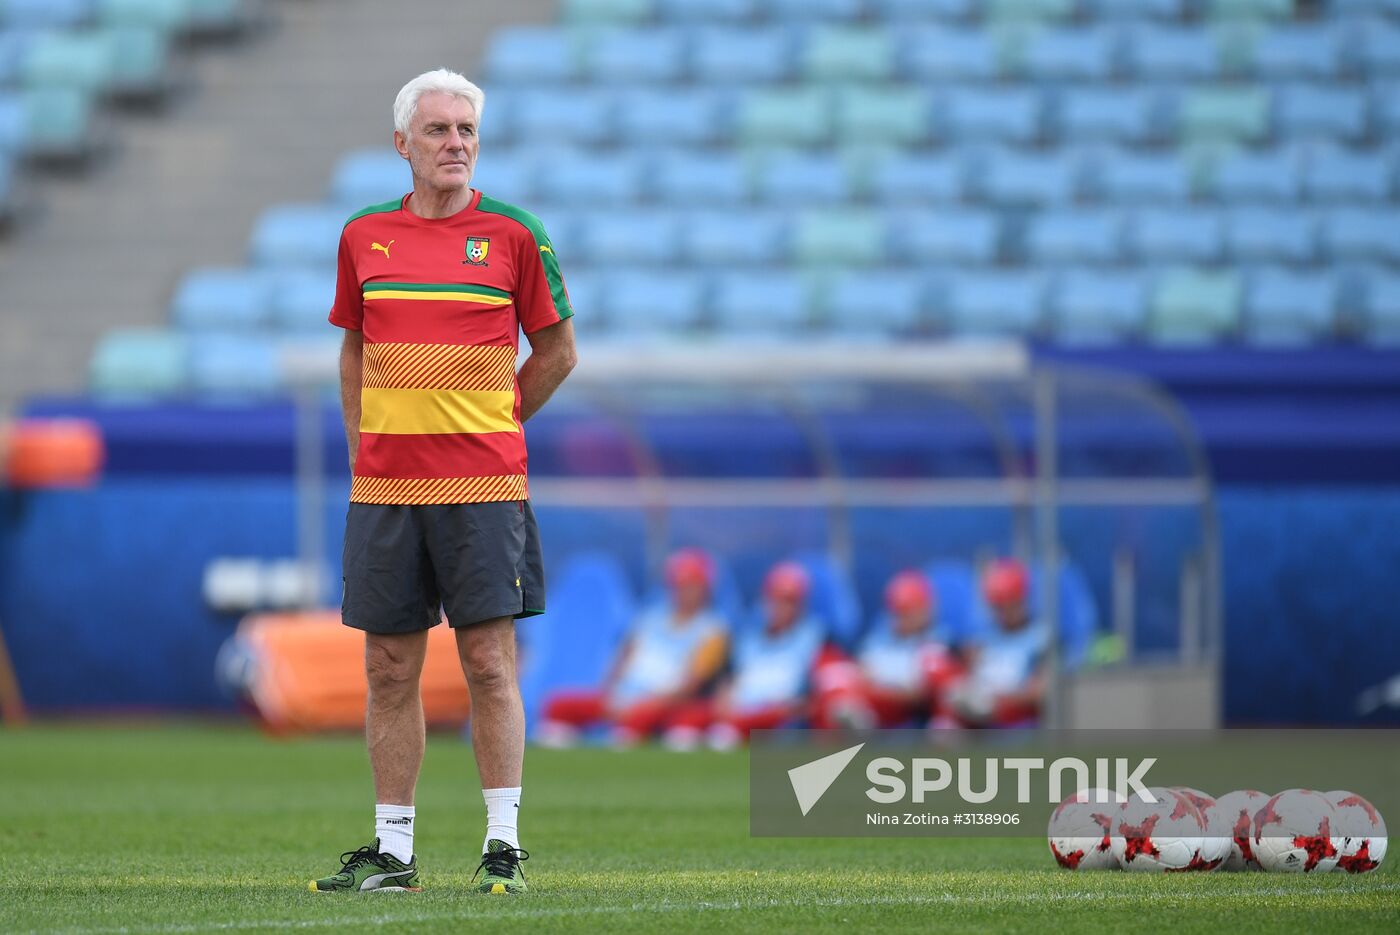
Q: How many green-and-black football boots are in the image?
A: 2